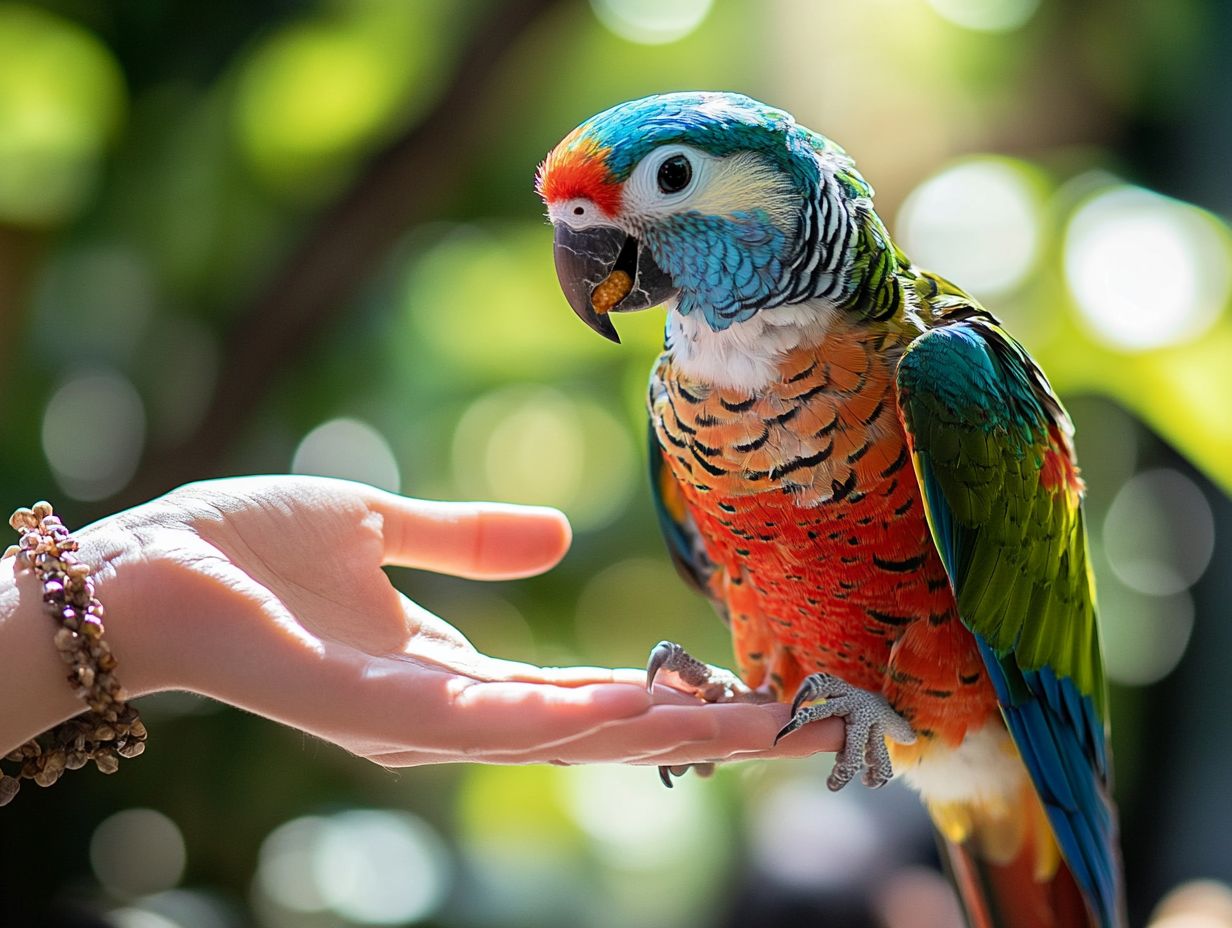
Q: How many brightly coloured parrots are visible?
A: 1